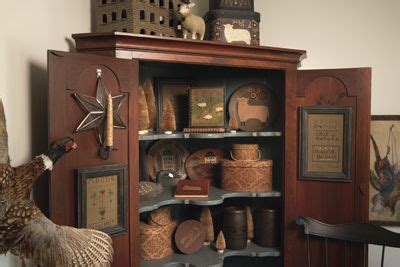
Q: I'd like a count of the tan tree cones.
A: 7